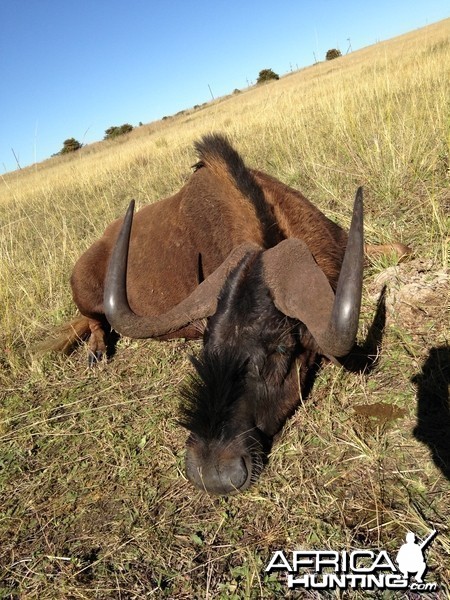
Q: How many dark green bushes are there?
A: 4